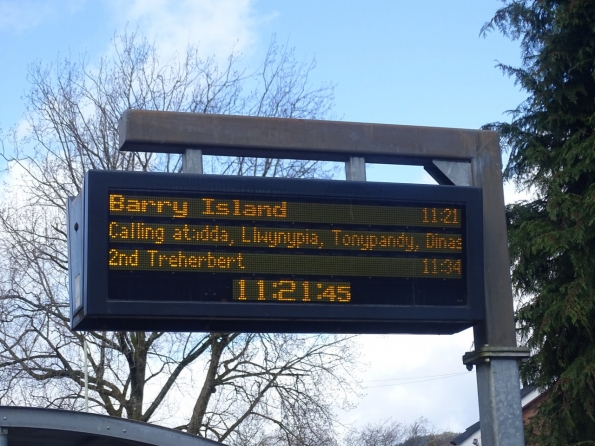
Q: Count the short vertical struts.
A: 2